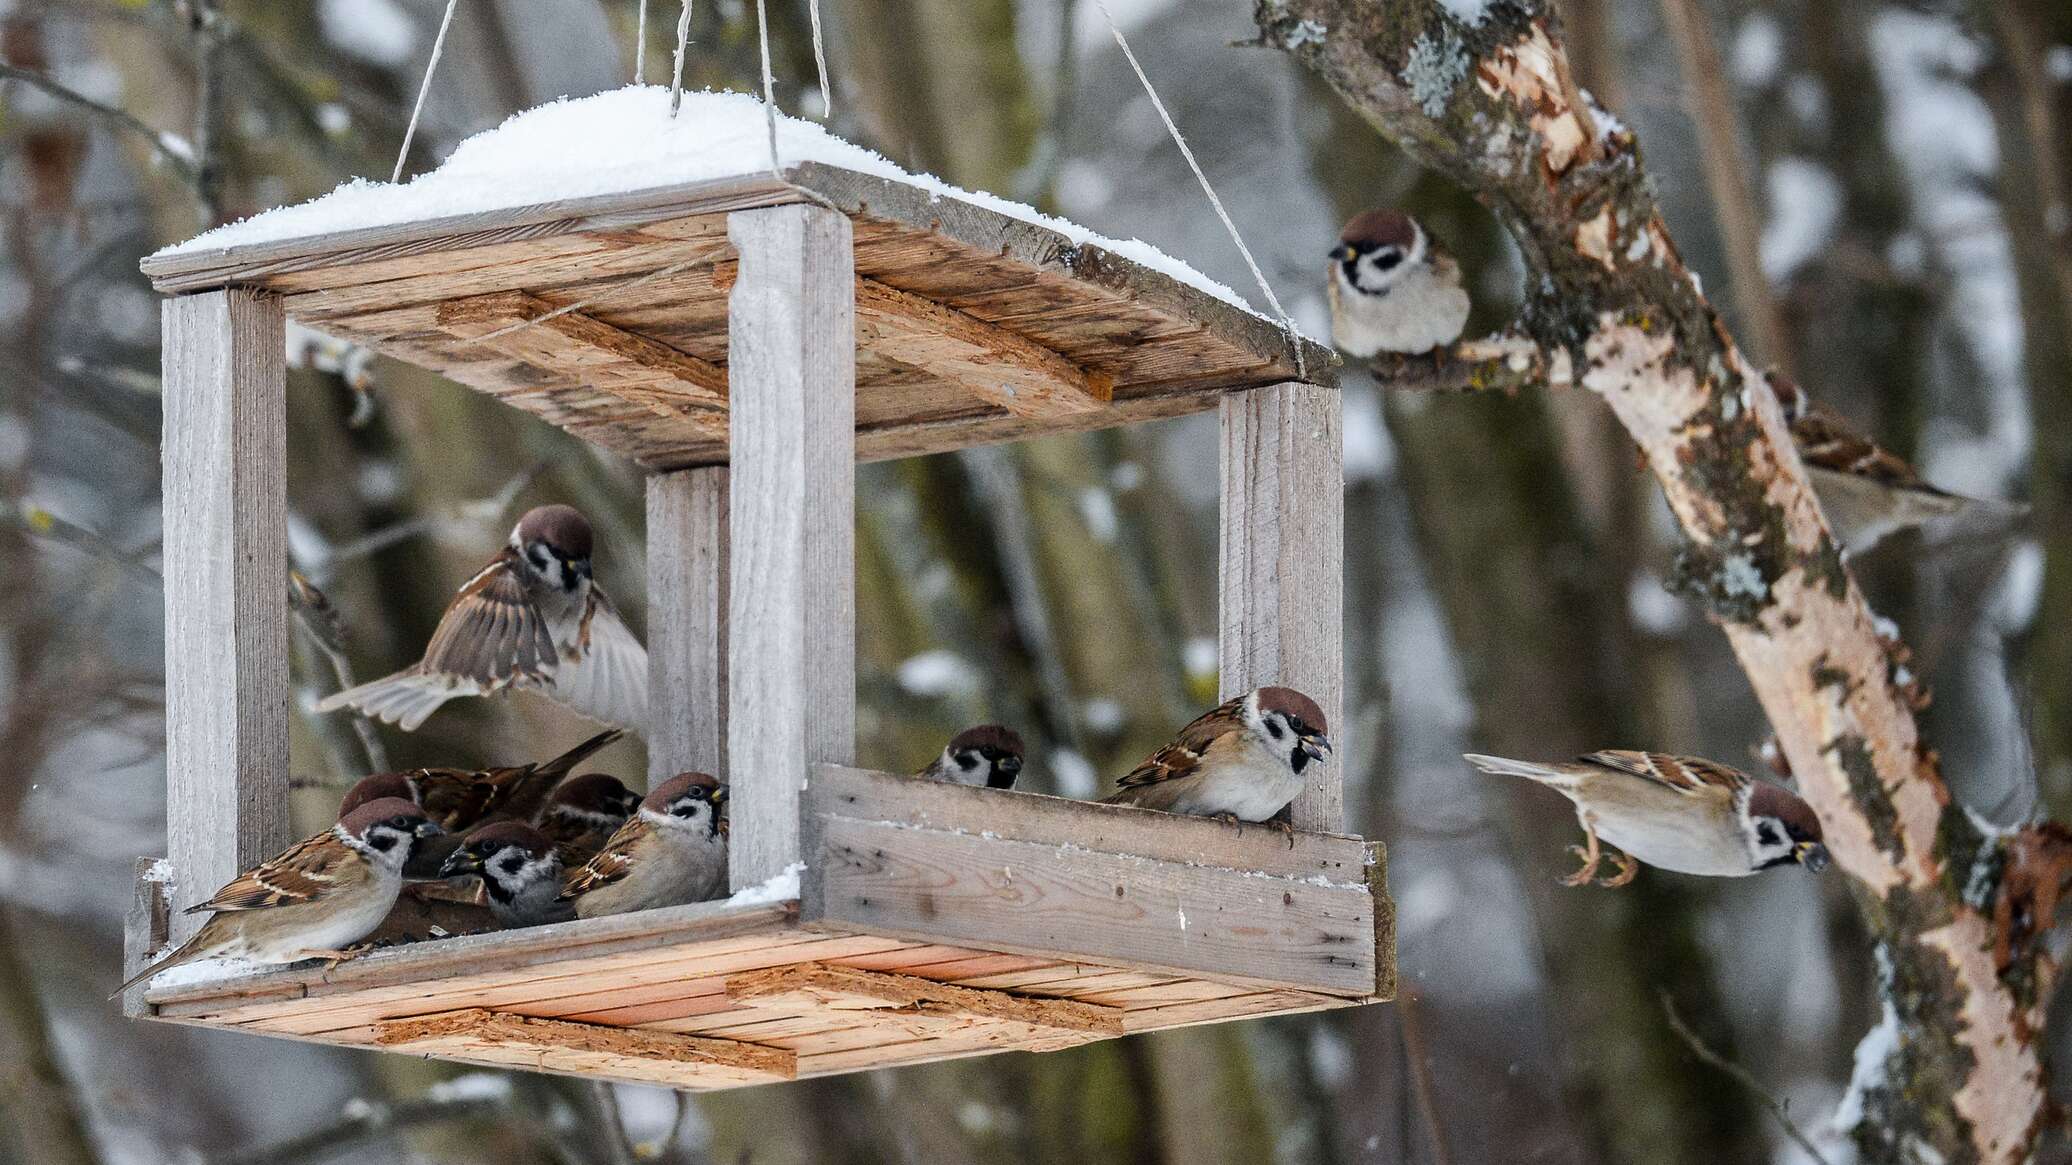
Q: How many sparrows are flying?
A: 2